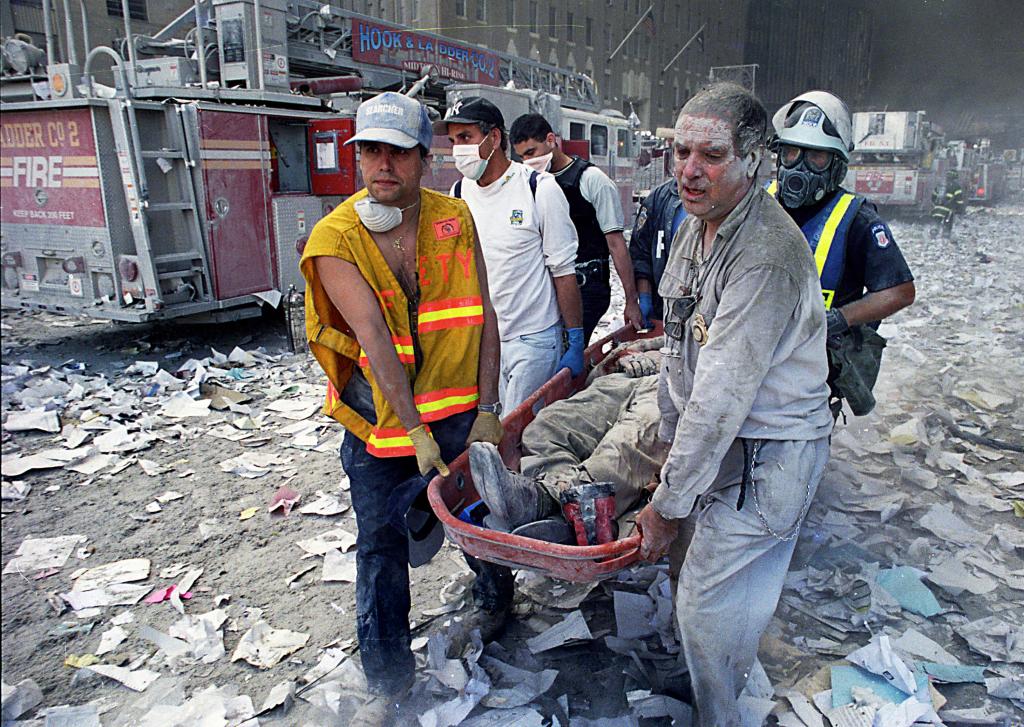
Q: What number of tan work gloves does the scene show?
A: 2